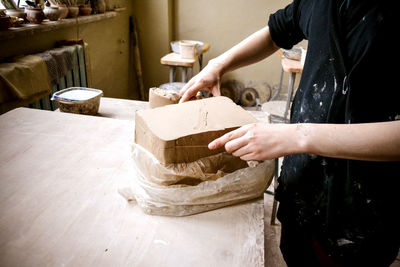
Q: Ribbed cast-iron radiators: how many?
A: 1